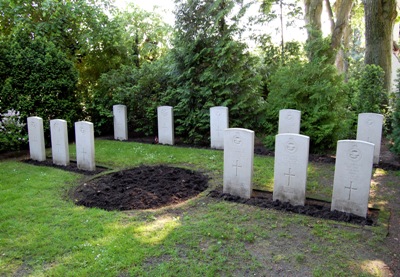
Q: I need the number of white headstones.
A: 11